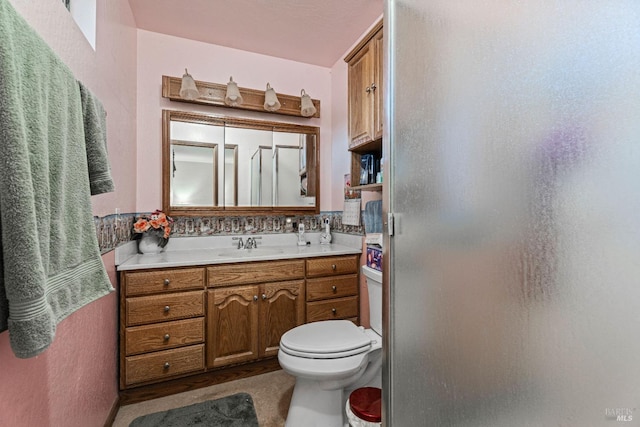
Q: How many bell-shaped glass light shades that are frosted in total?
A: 4